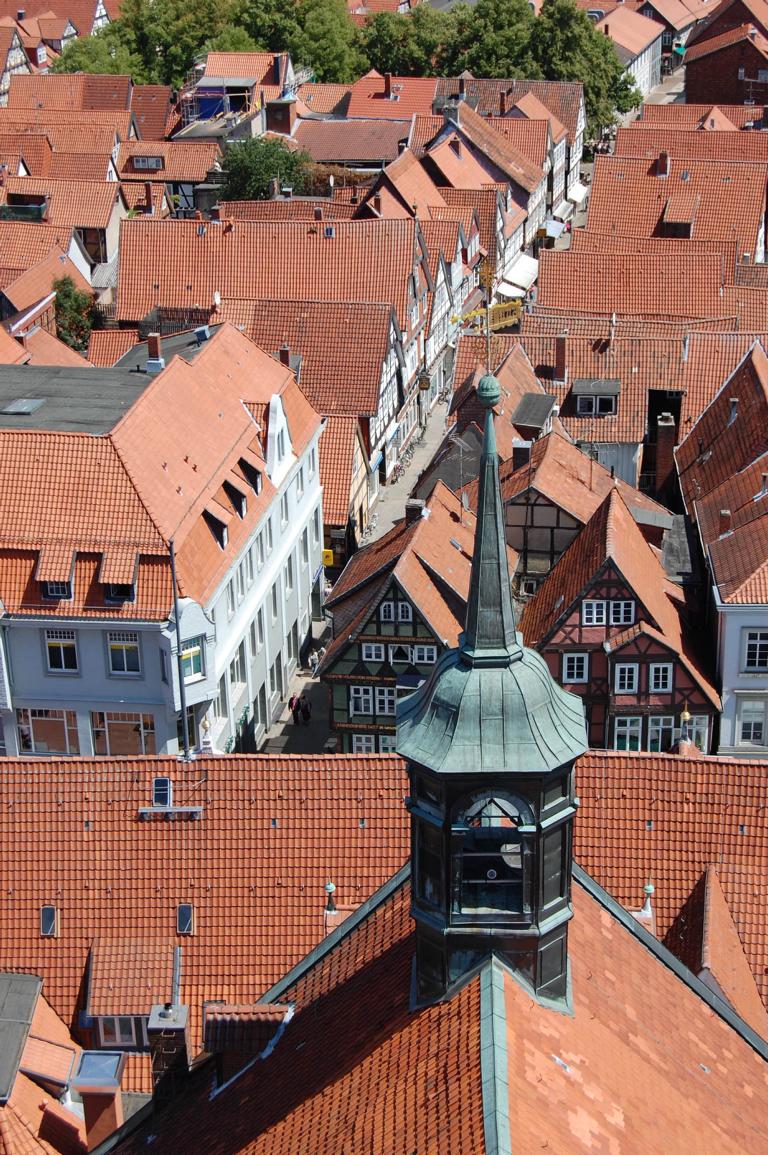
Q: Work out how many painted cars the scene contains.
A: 0